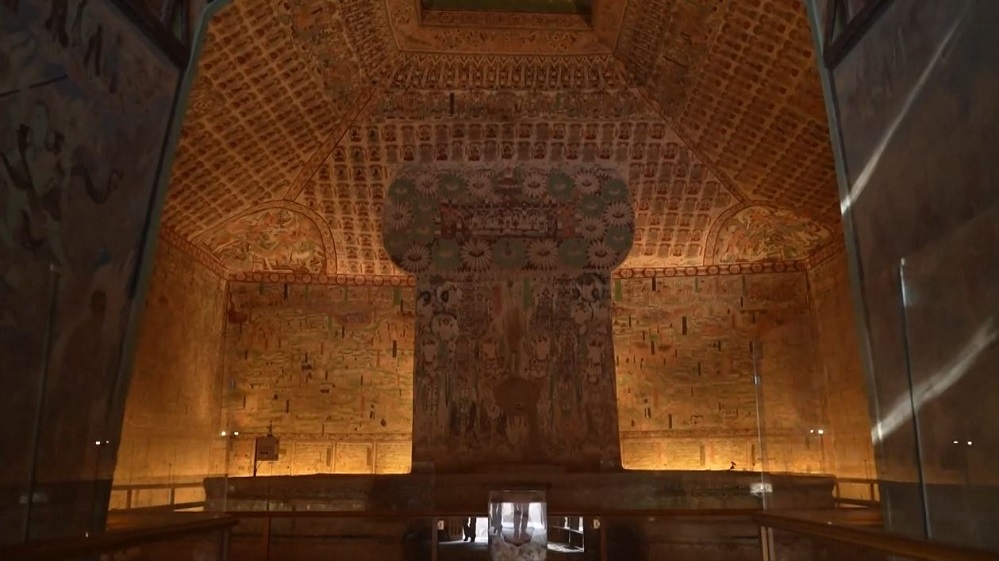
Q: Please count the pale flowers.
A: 11